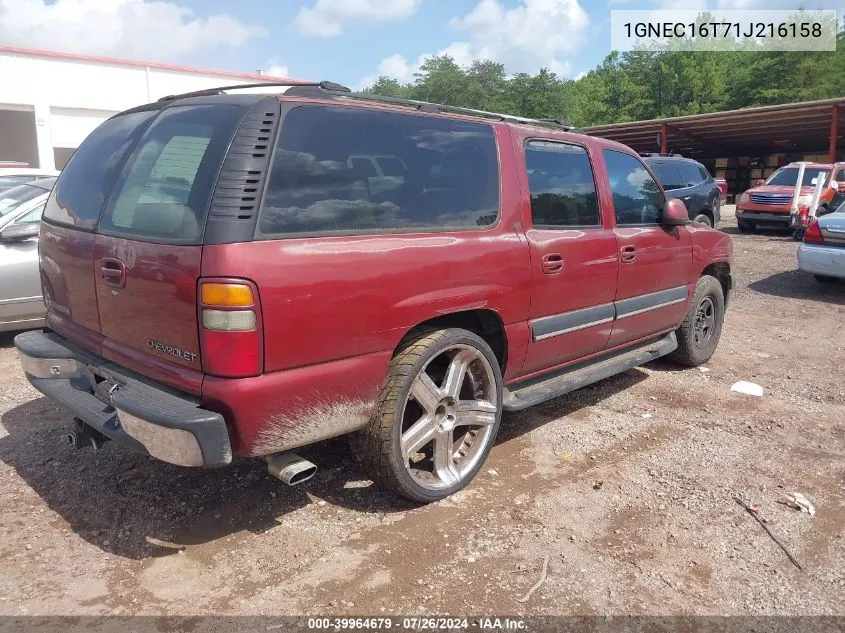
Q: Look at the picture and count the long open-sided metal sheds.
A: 1